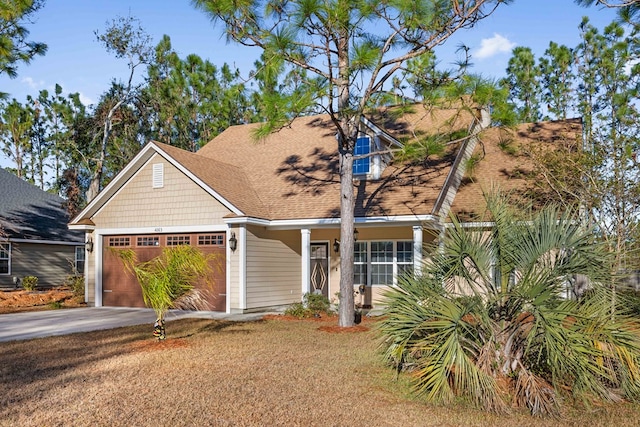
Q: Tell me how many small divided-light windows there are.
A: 4